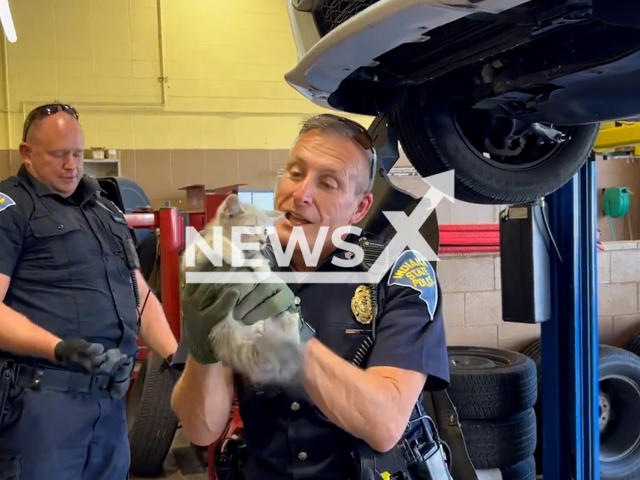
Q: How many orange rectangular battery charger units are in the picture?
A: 0